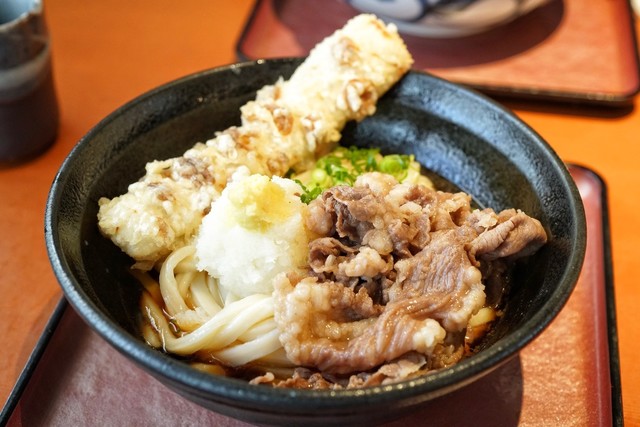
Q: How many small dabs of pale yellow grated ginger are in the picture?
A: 1